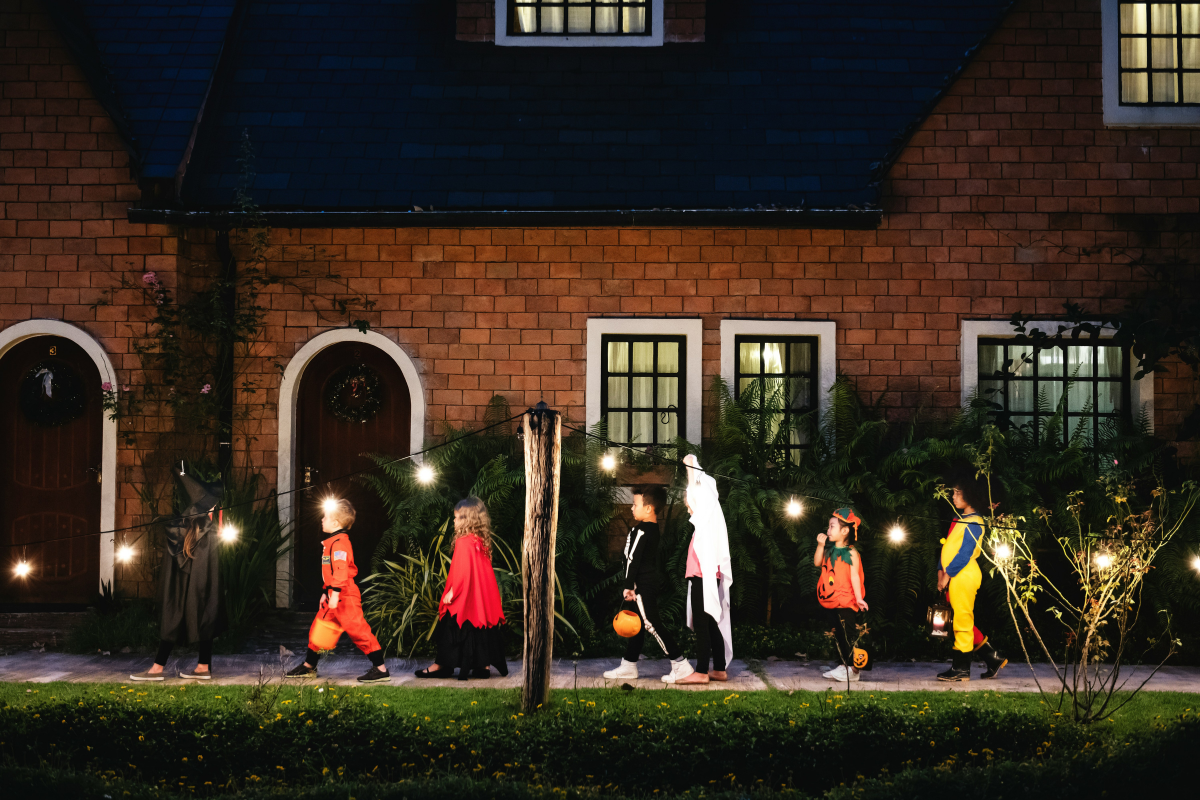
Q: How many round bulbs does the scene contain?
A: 11